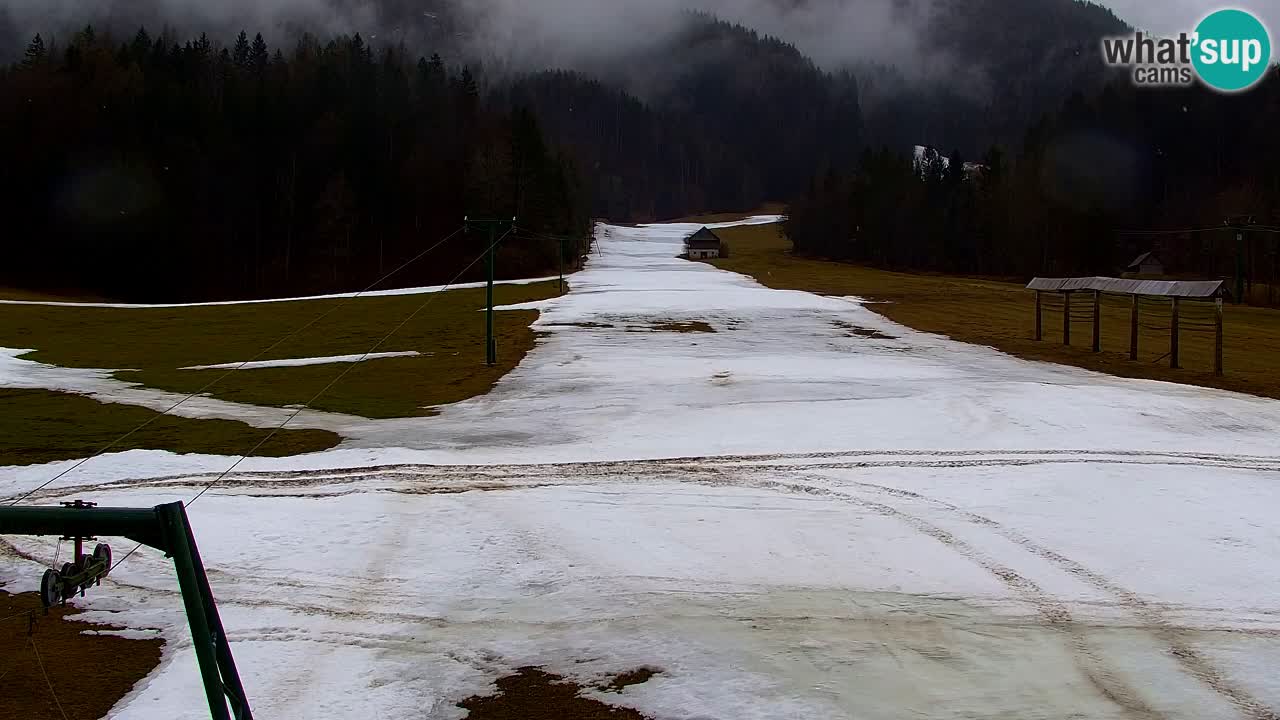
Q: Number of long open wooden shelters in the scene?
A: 1